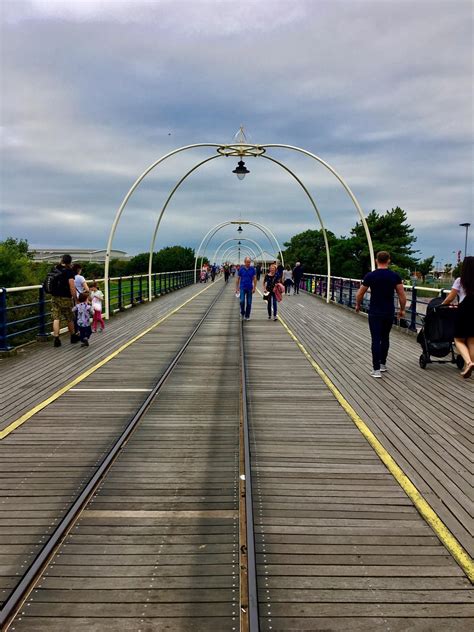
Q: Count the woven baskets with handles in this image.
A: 0